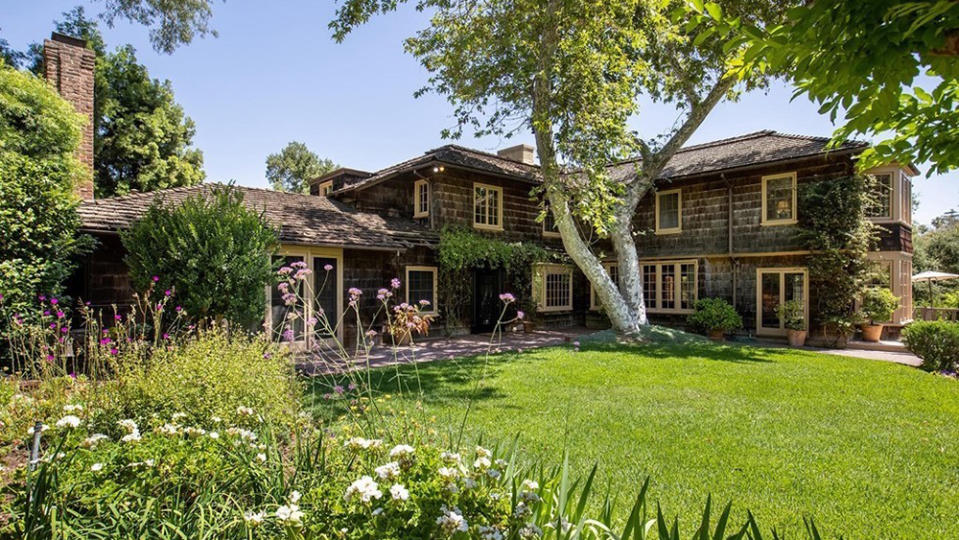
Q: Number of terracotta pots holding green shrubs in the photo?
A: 3